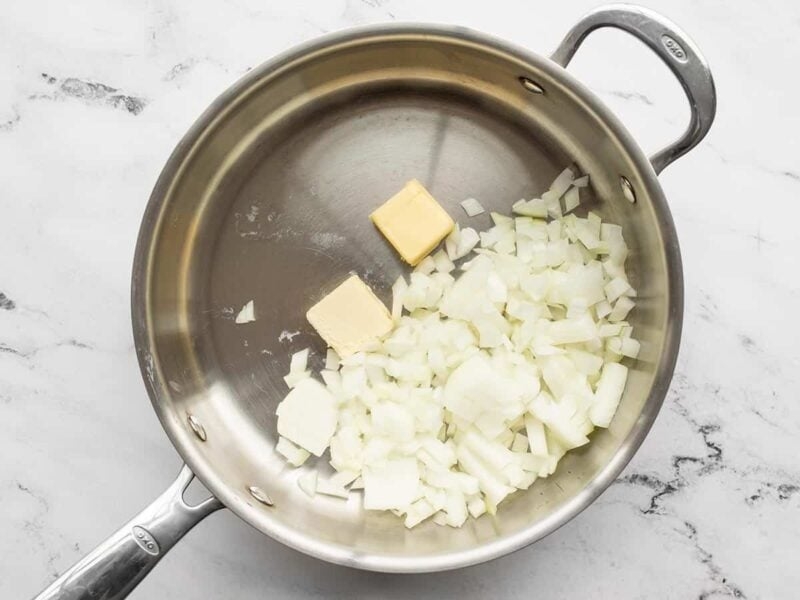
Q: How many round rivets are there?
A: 4